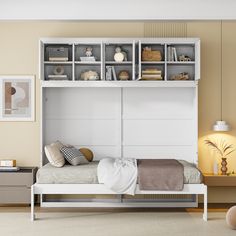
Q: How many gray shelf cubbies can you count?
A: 10